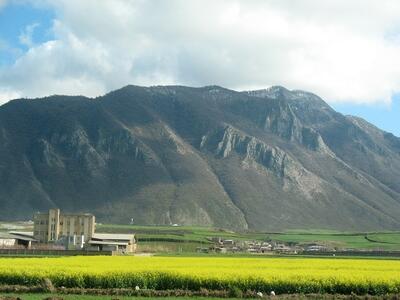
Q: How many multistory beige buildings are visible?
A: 1